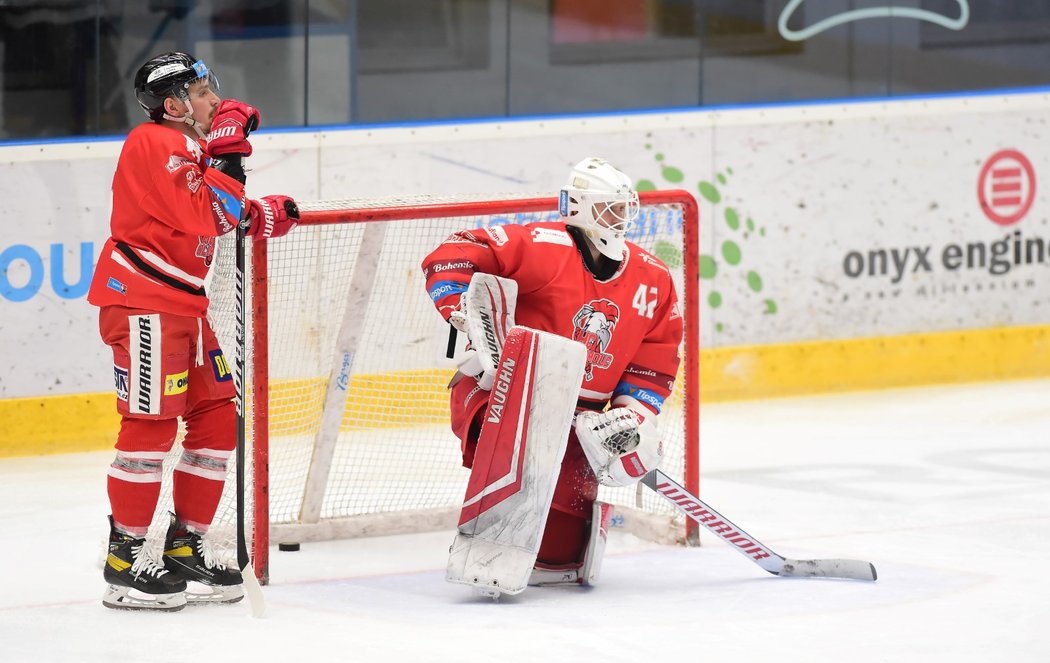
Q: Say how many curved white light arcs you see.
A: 1